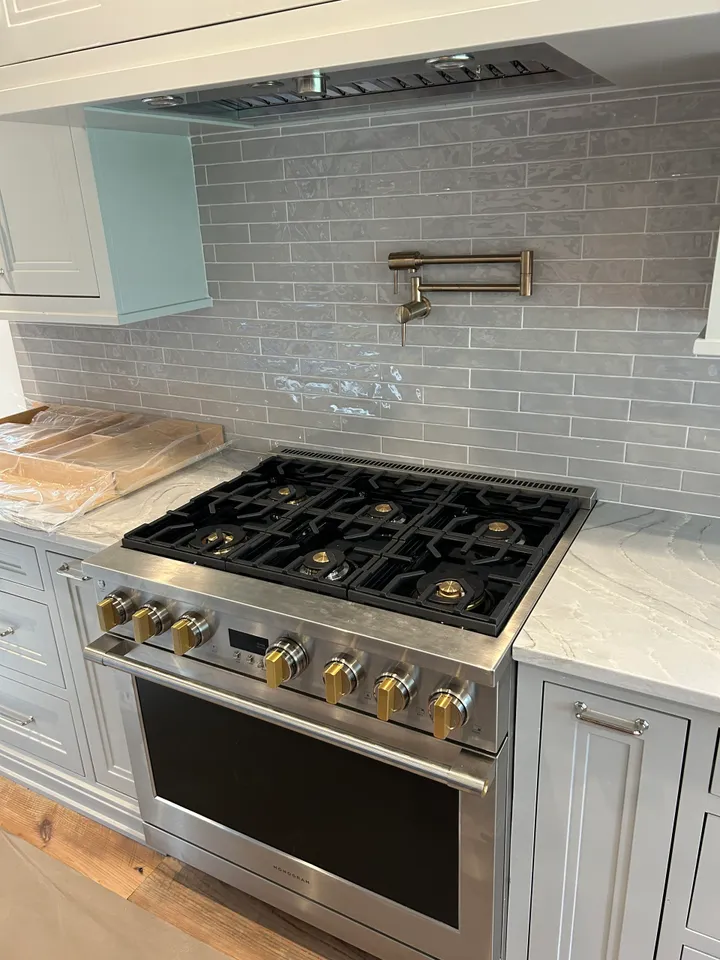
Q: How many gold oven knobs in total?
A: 7